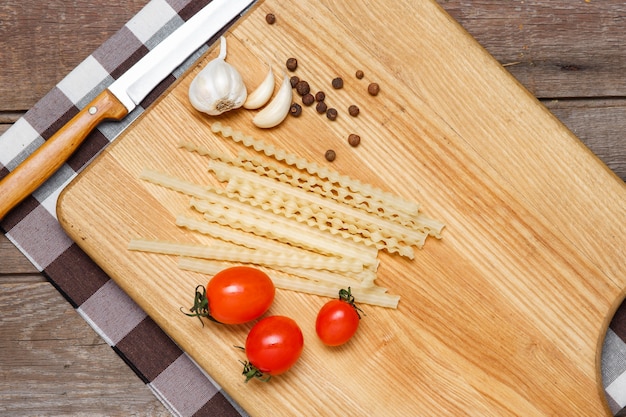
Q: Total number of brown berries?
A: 15